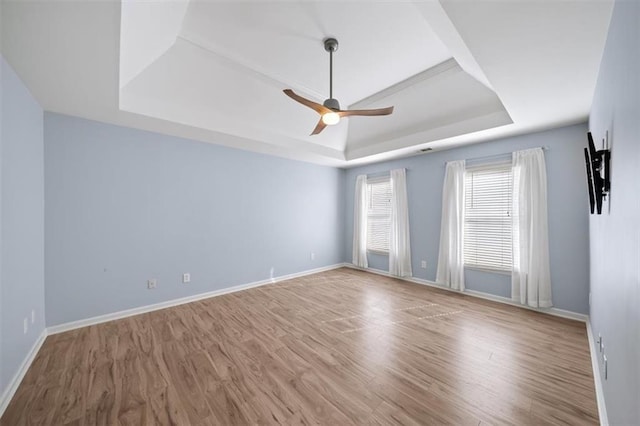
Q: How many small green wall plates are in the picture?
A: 0